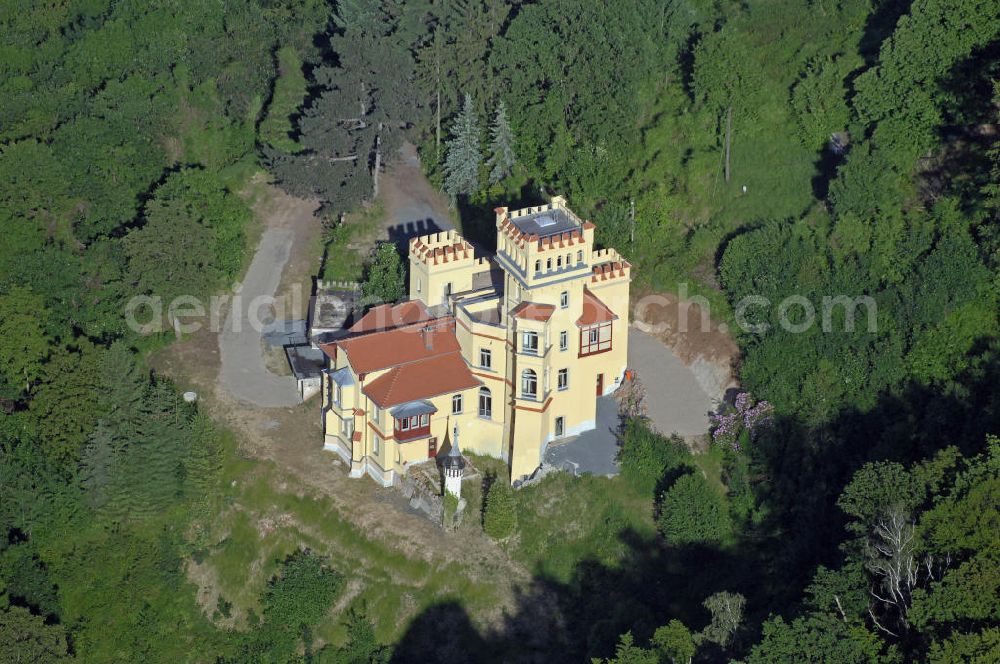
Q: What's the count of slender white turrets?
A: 1